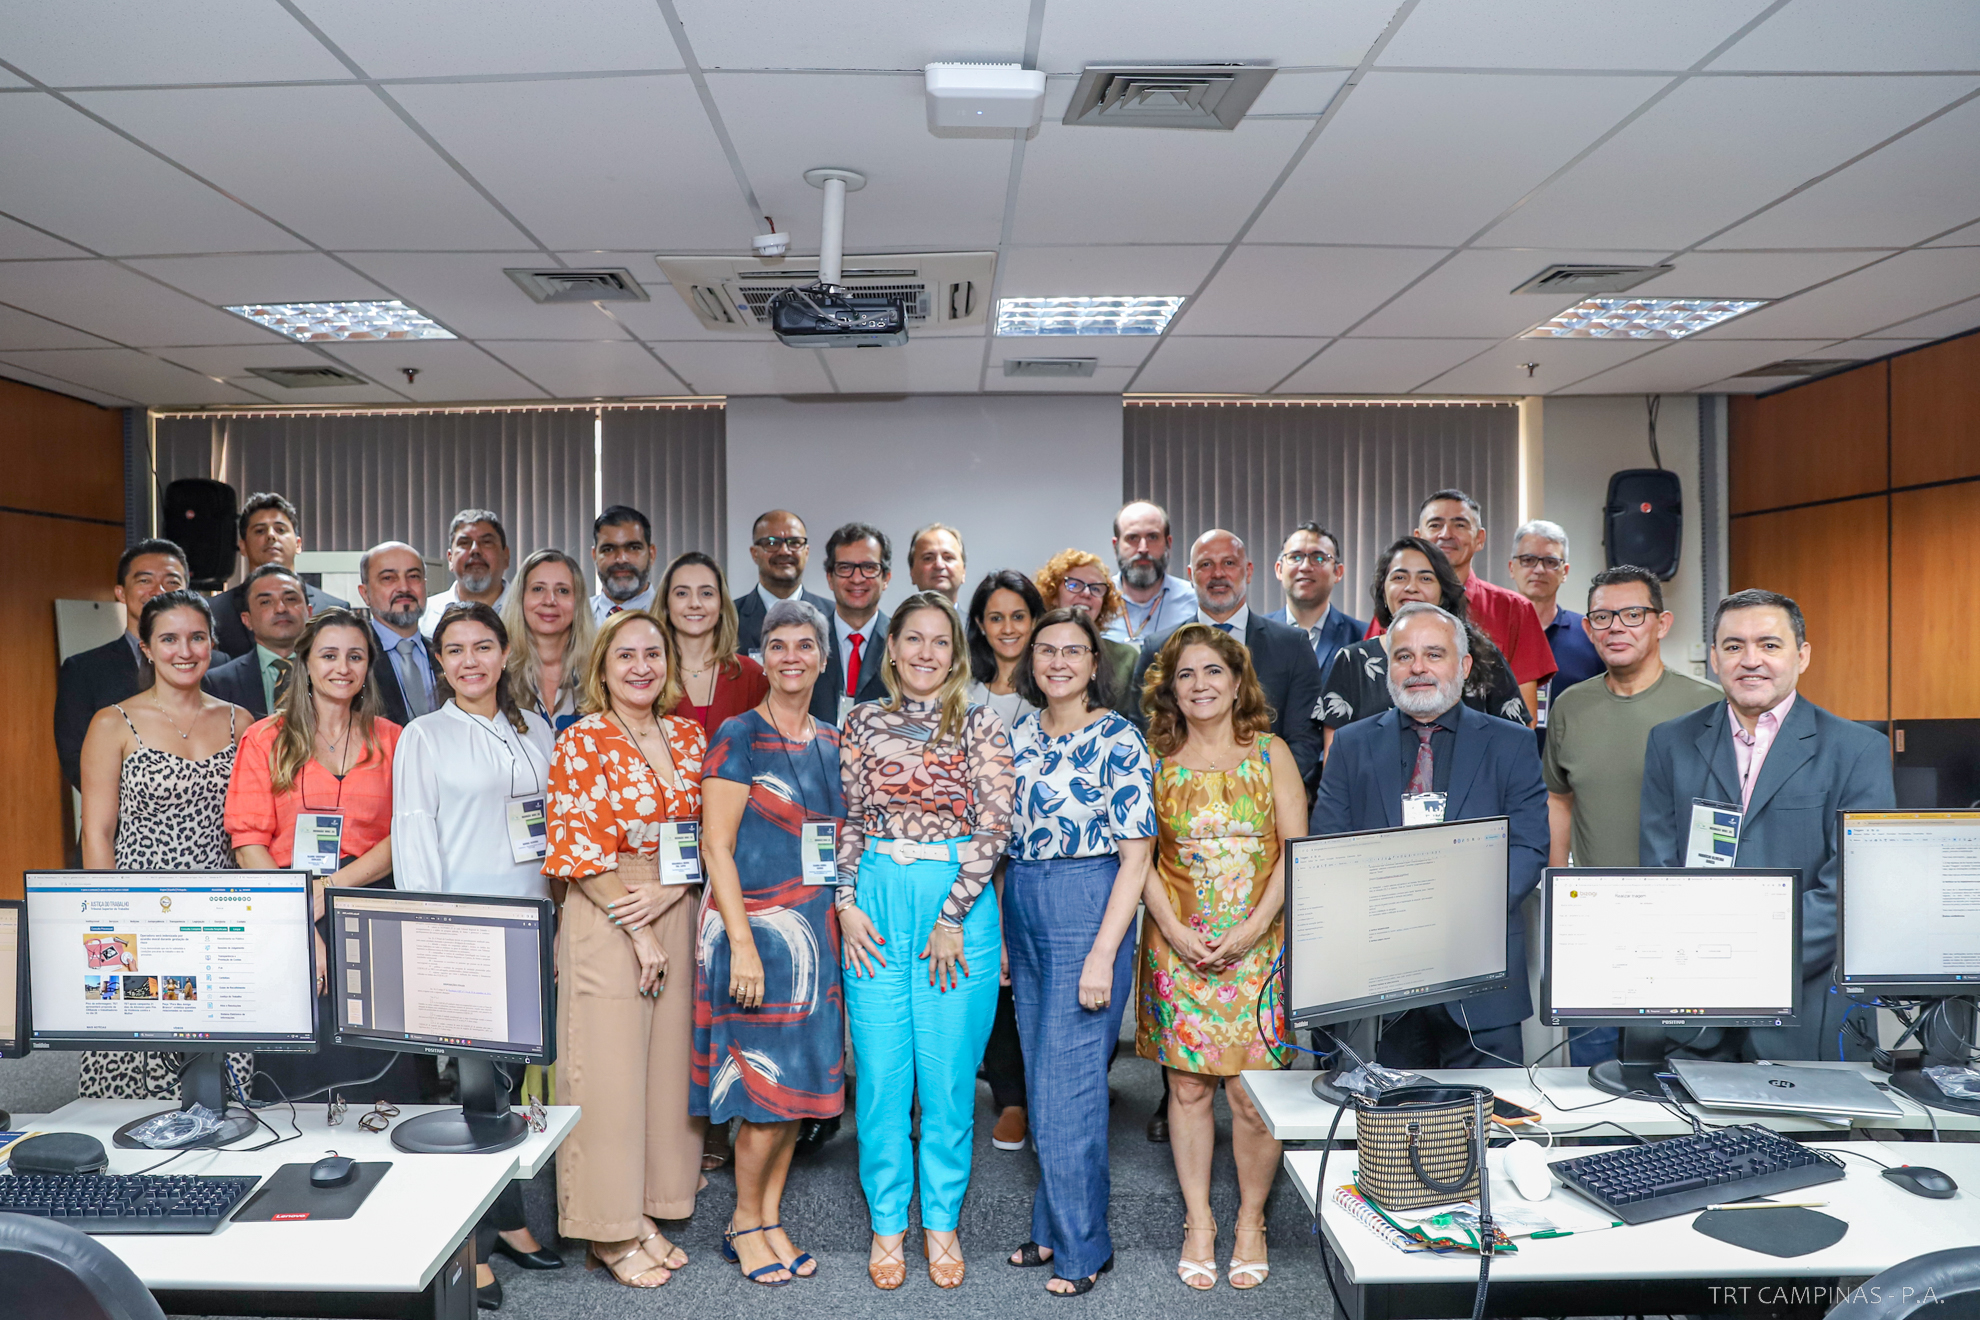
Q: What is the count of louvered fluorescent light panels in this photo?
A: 3